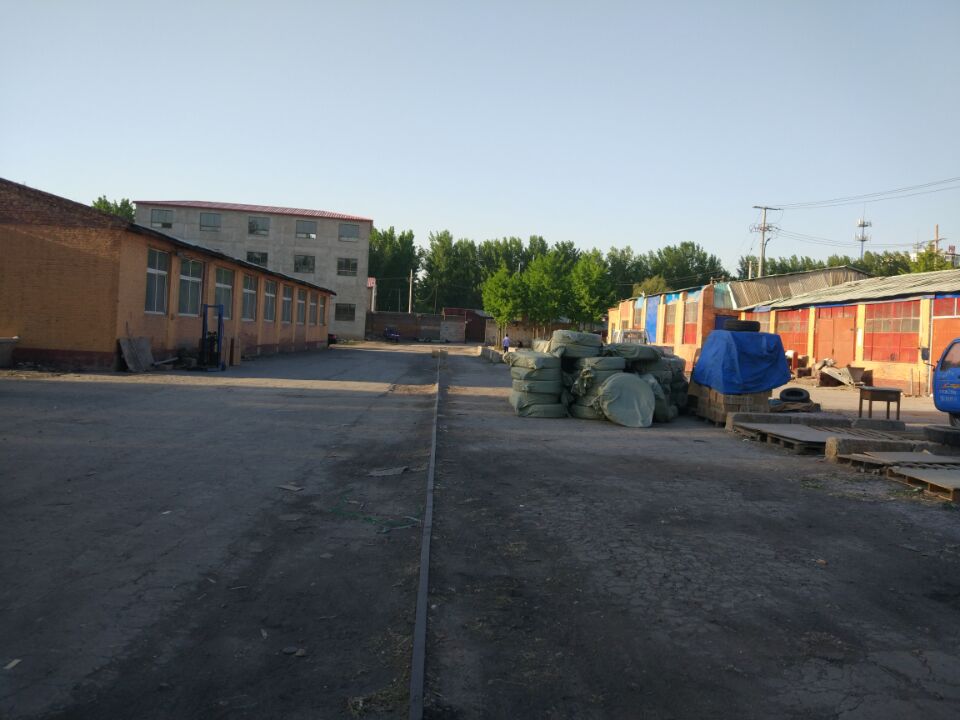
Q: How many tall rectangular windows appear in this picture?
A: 9